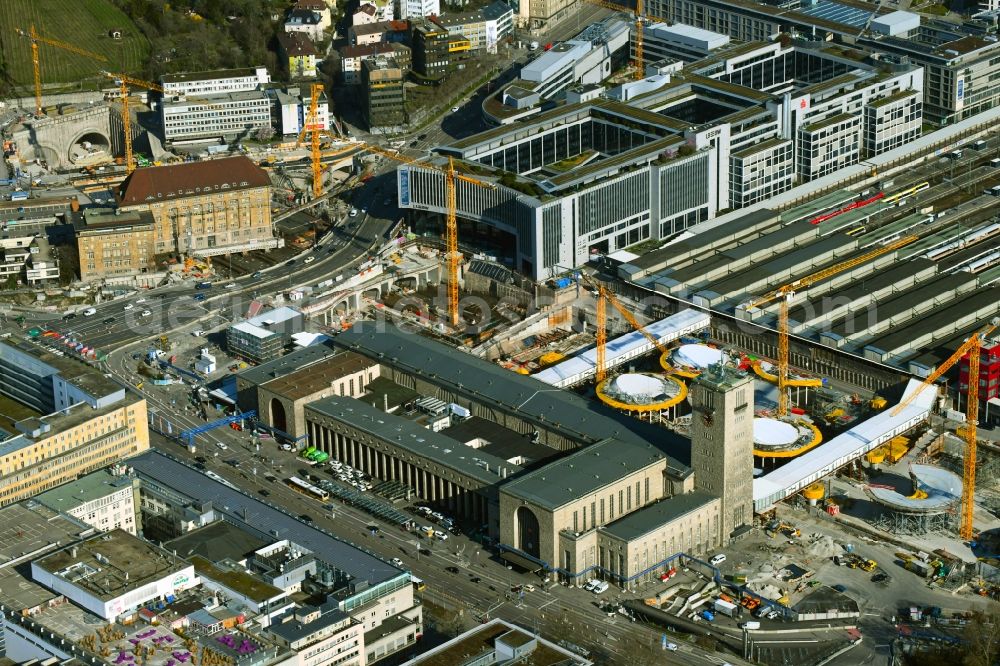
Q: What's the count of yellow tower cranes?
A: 8